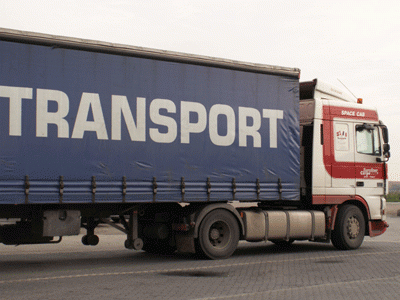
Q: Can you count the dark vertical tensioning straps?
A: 10